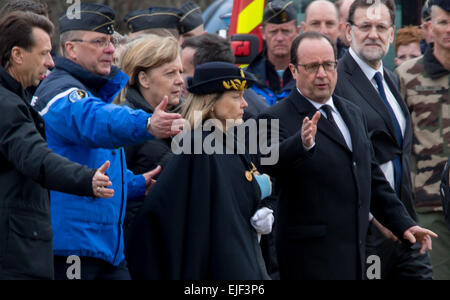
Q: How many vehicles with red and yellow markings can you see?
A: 1